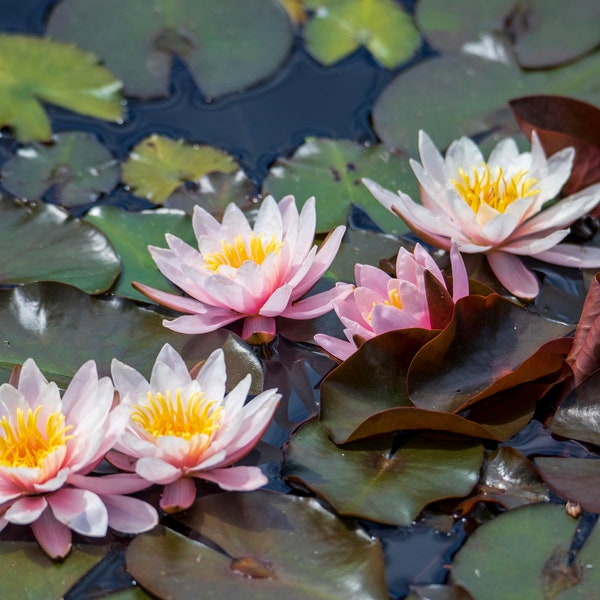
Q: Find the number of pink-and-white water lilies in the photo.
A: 5